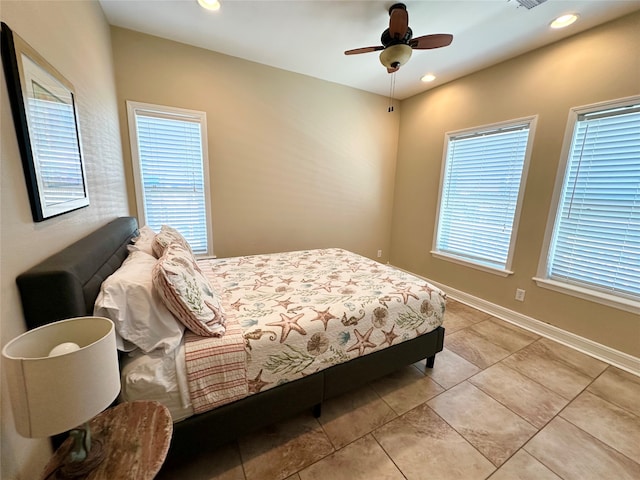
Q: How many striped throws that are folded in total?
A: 1